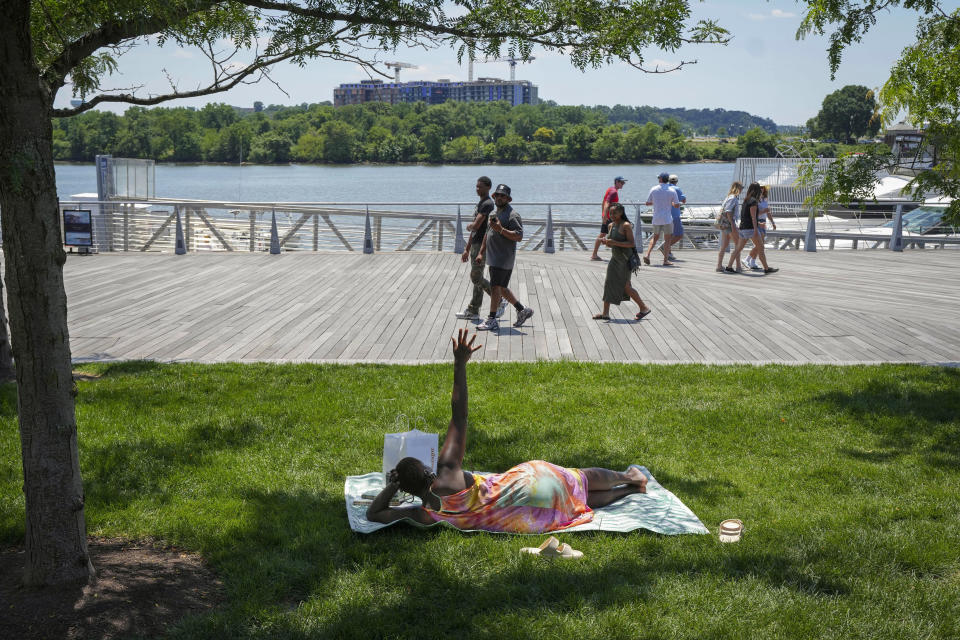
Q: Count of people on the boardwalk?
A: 9